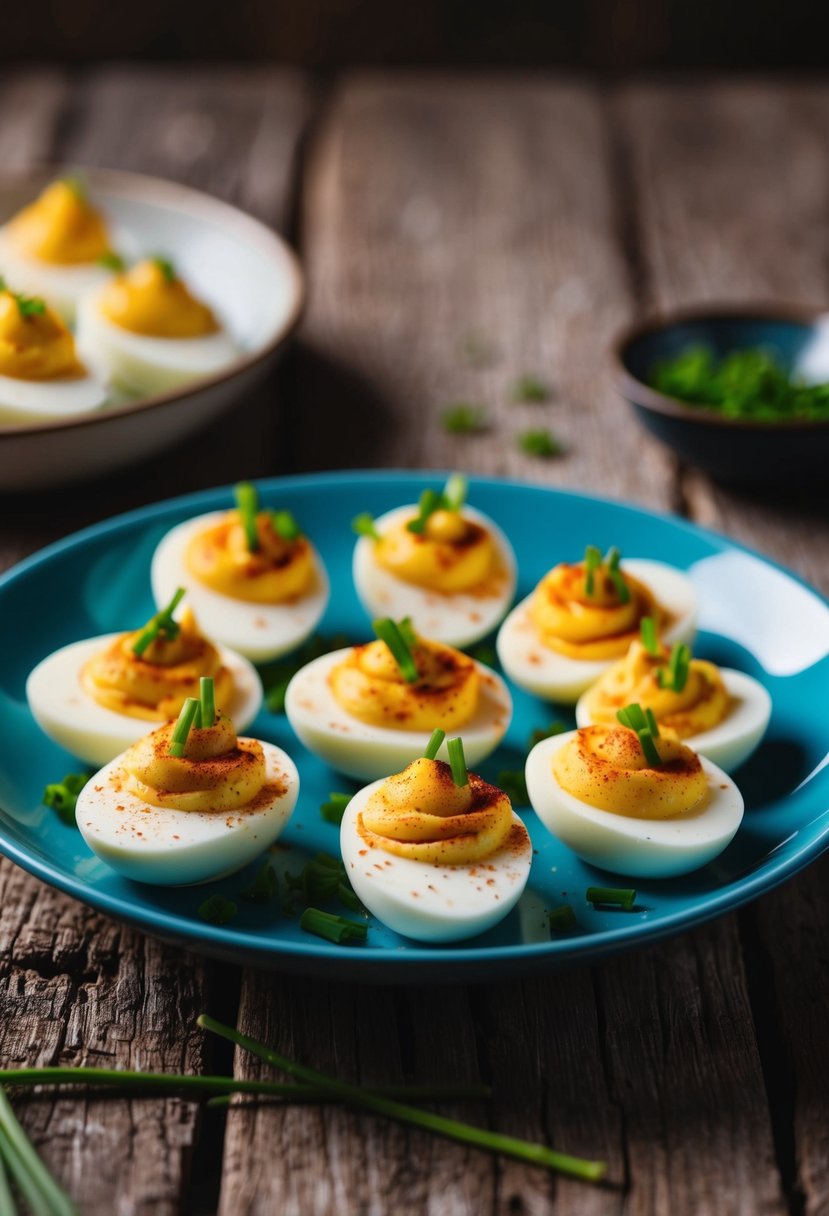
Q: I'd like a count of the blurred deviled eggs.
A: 3